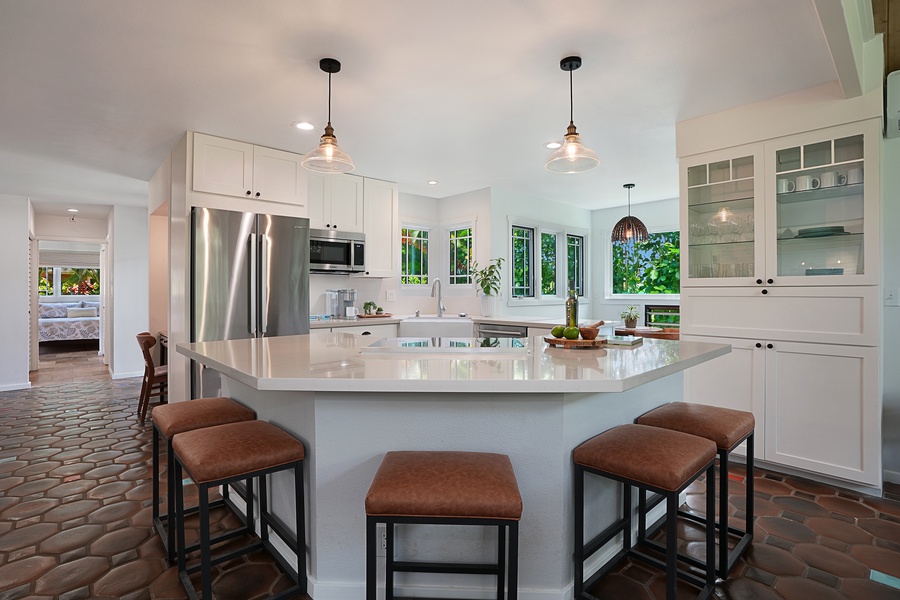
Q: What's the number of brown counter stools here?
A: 5